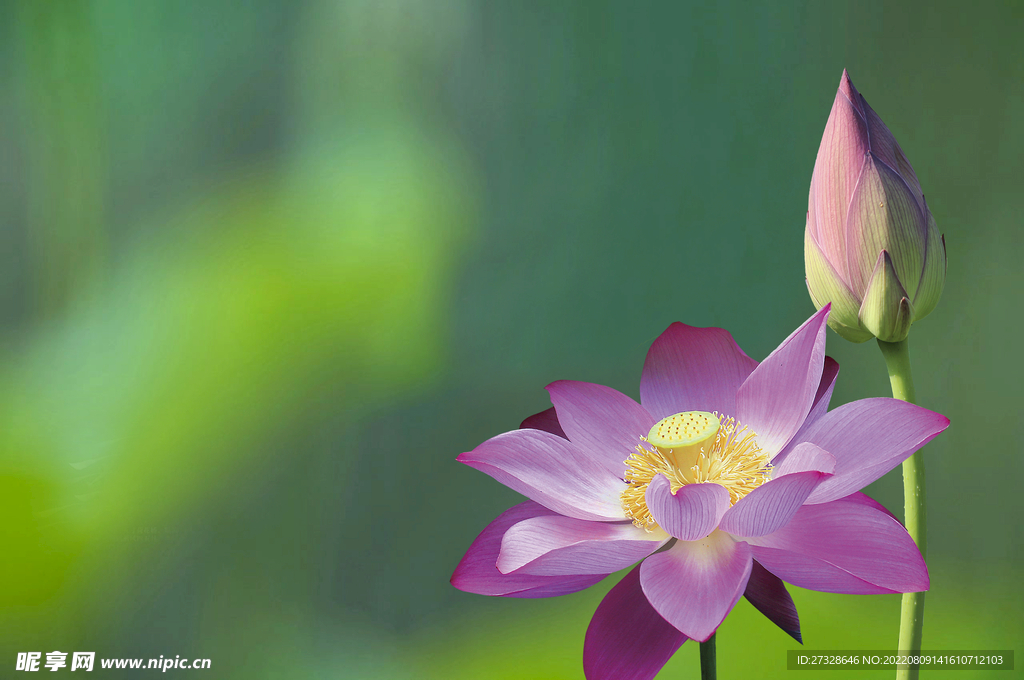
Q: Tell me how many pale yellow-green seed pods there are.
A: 1